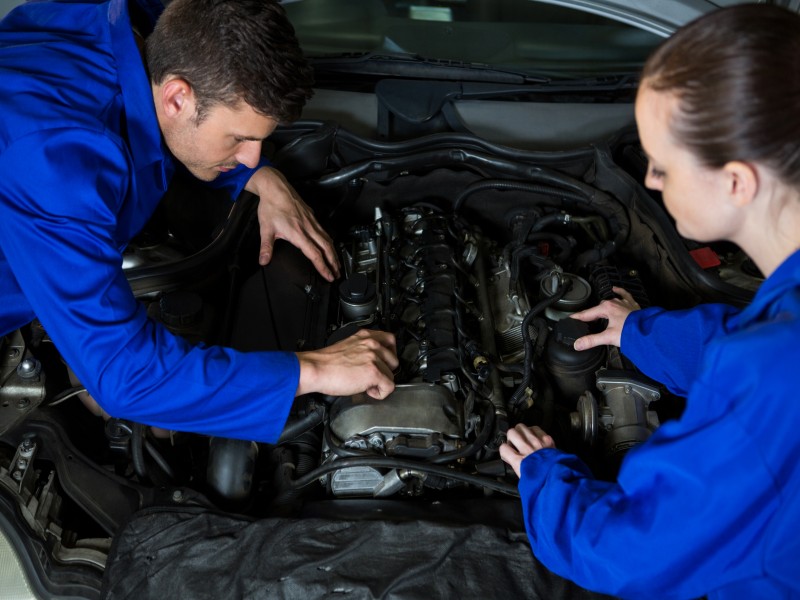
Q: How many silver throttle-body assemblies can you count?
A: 1